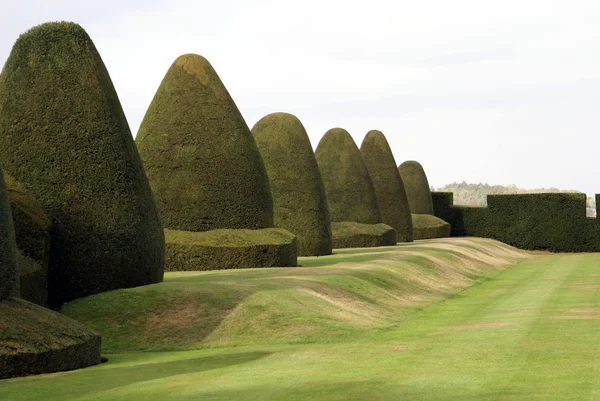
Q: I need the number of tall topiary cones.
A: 6